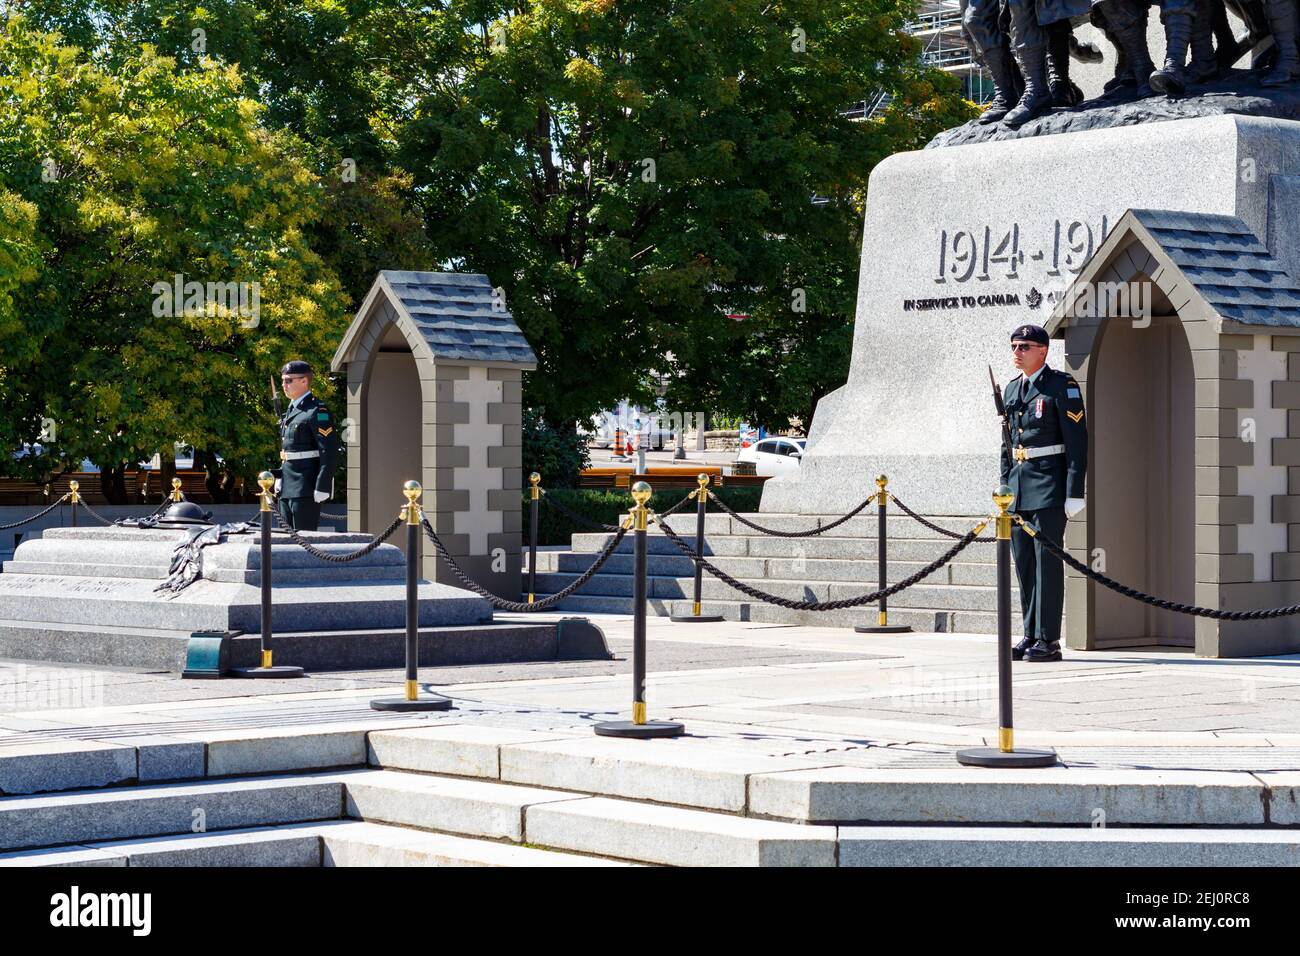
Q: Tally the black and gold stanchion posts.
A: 9